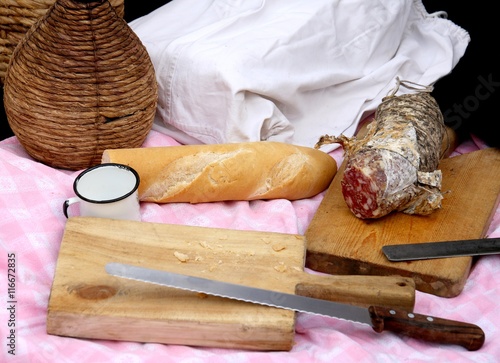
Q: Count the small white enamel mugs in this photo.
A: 1